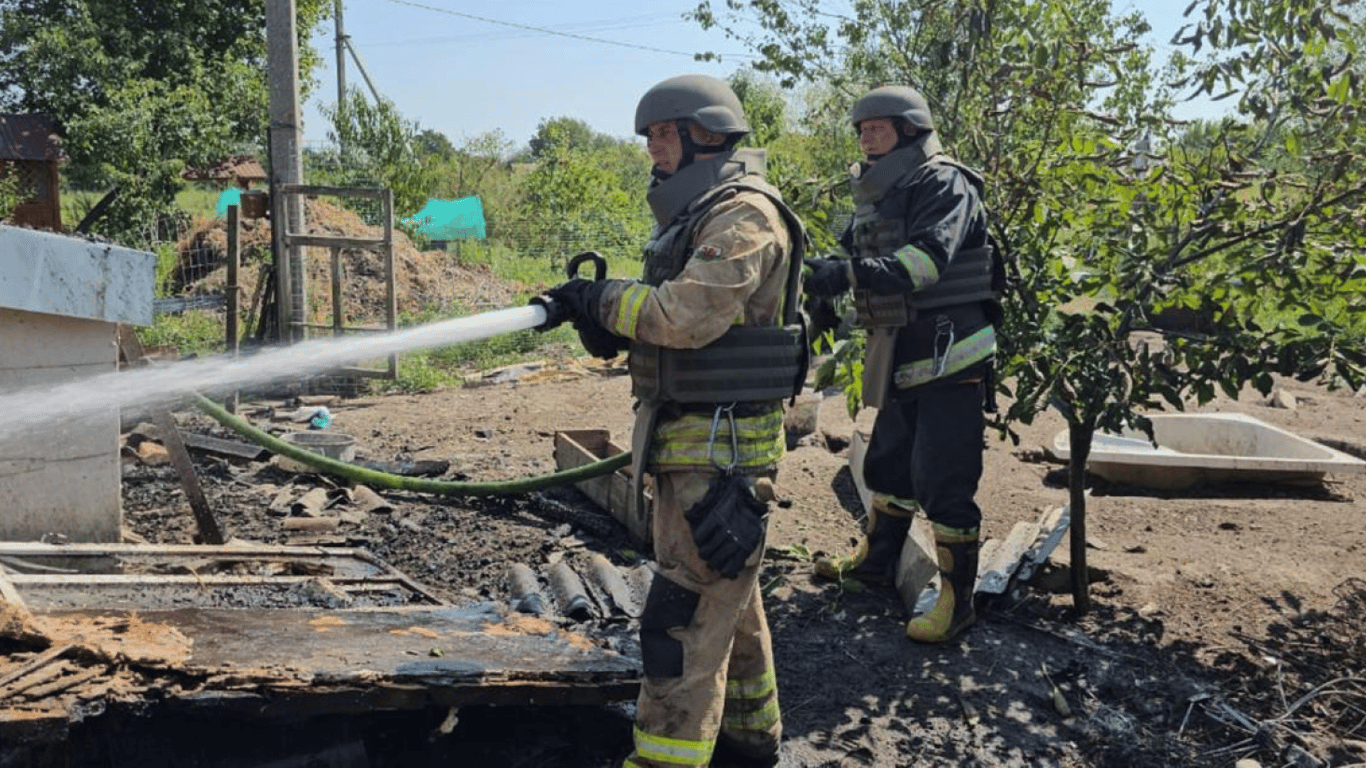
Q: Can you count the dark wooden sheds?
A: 1